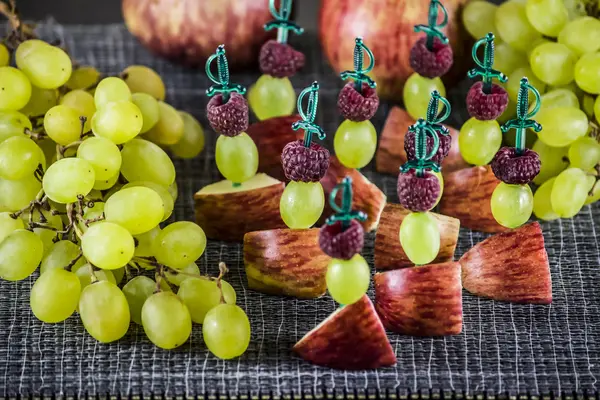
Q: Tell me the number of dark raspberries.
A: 10